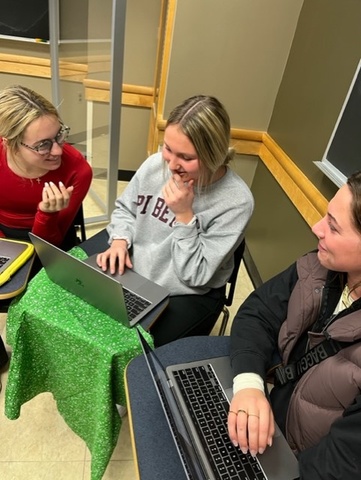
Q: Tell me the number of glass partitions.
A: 1